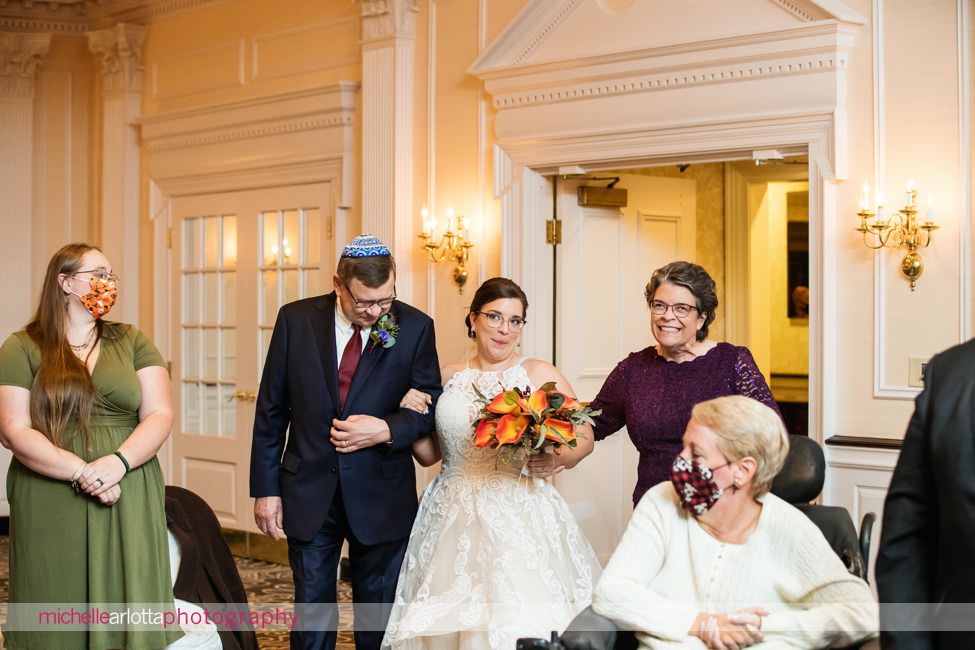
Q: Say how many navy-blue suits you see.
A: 1